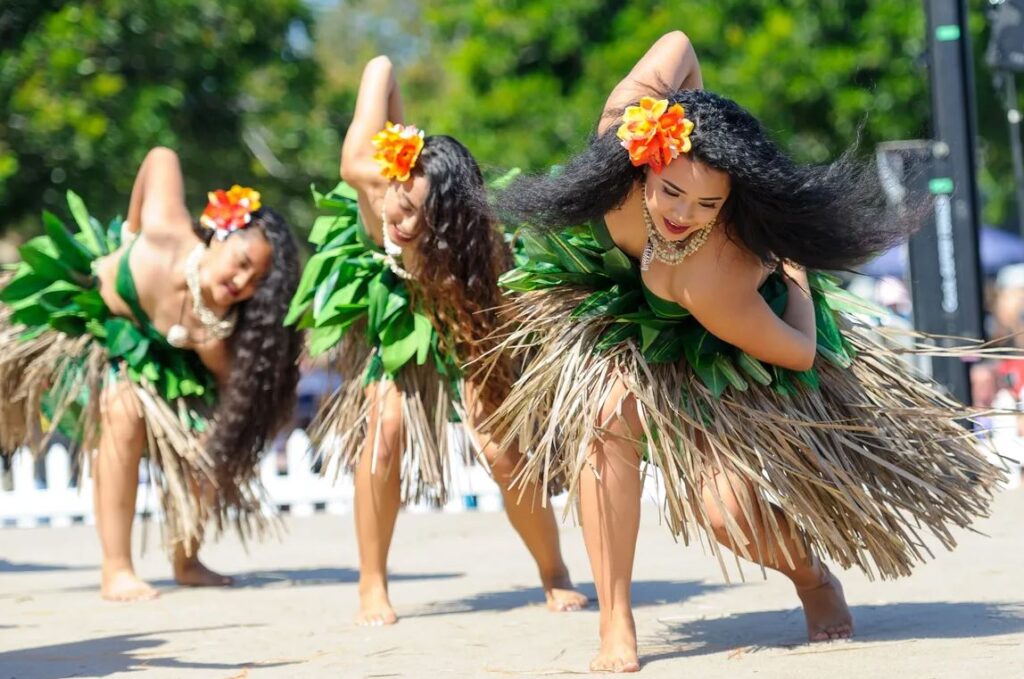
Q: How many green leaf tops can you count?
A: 3